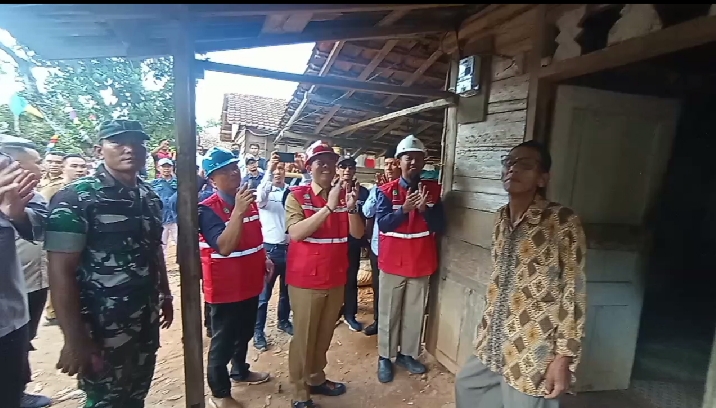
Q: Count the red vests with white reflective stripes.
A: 3